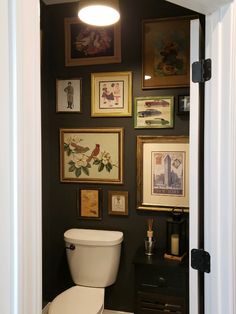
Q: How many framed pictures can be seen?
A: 10